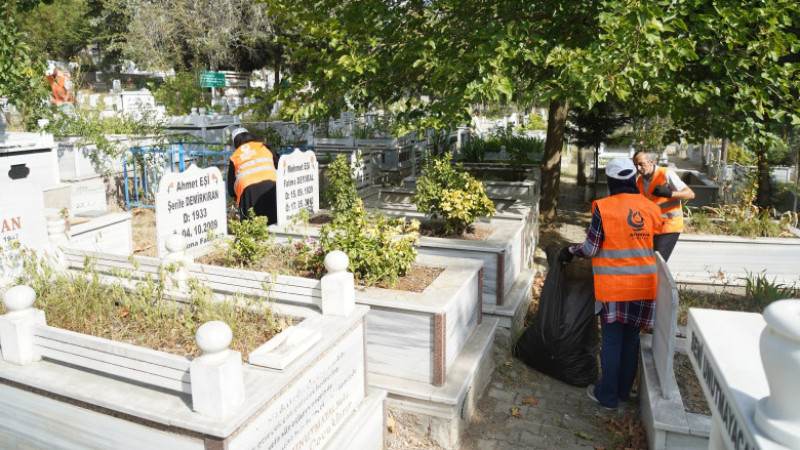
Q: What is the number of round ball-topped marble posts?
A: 4